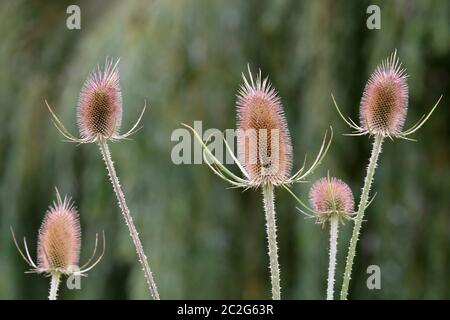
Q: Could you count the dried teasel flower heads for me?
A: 5